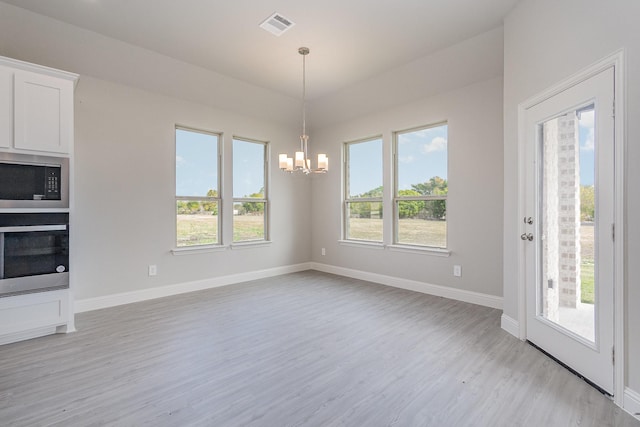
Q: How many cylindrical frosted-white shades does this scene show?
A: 6